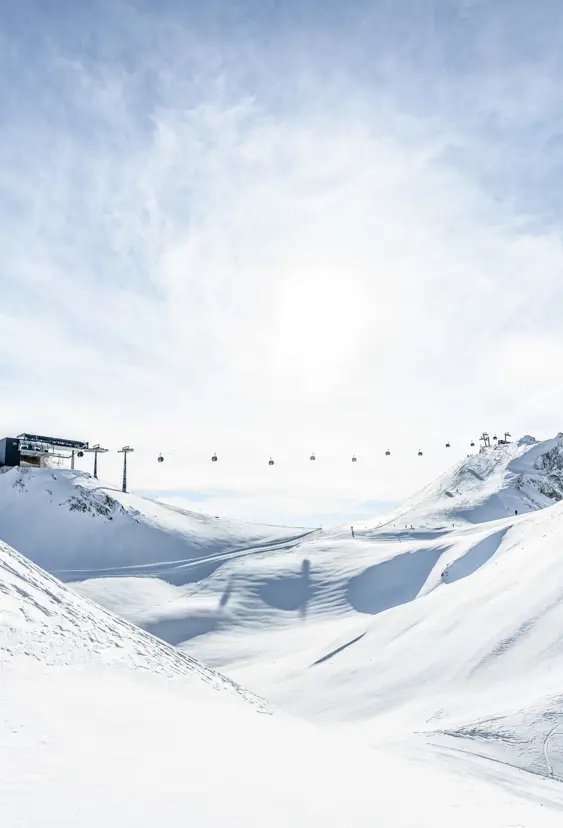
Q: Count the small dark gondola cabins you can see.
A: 11